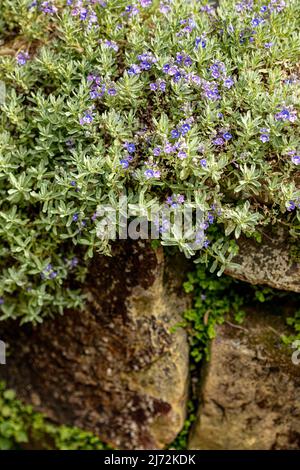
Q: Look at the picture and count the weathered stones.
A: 3